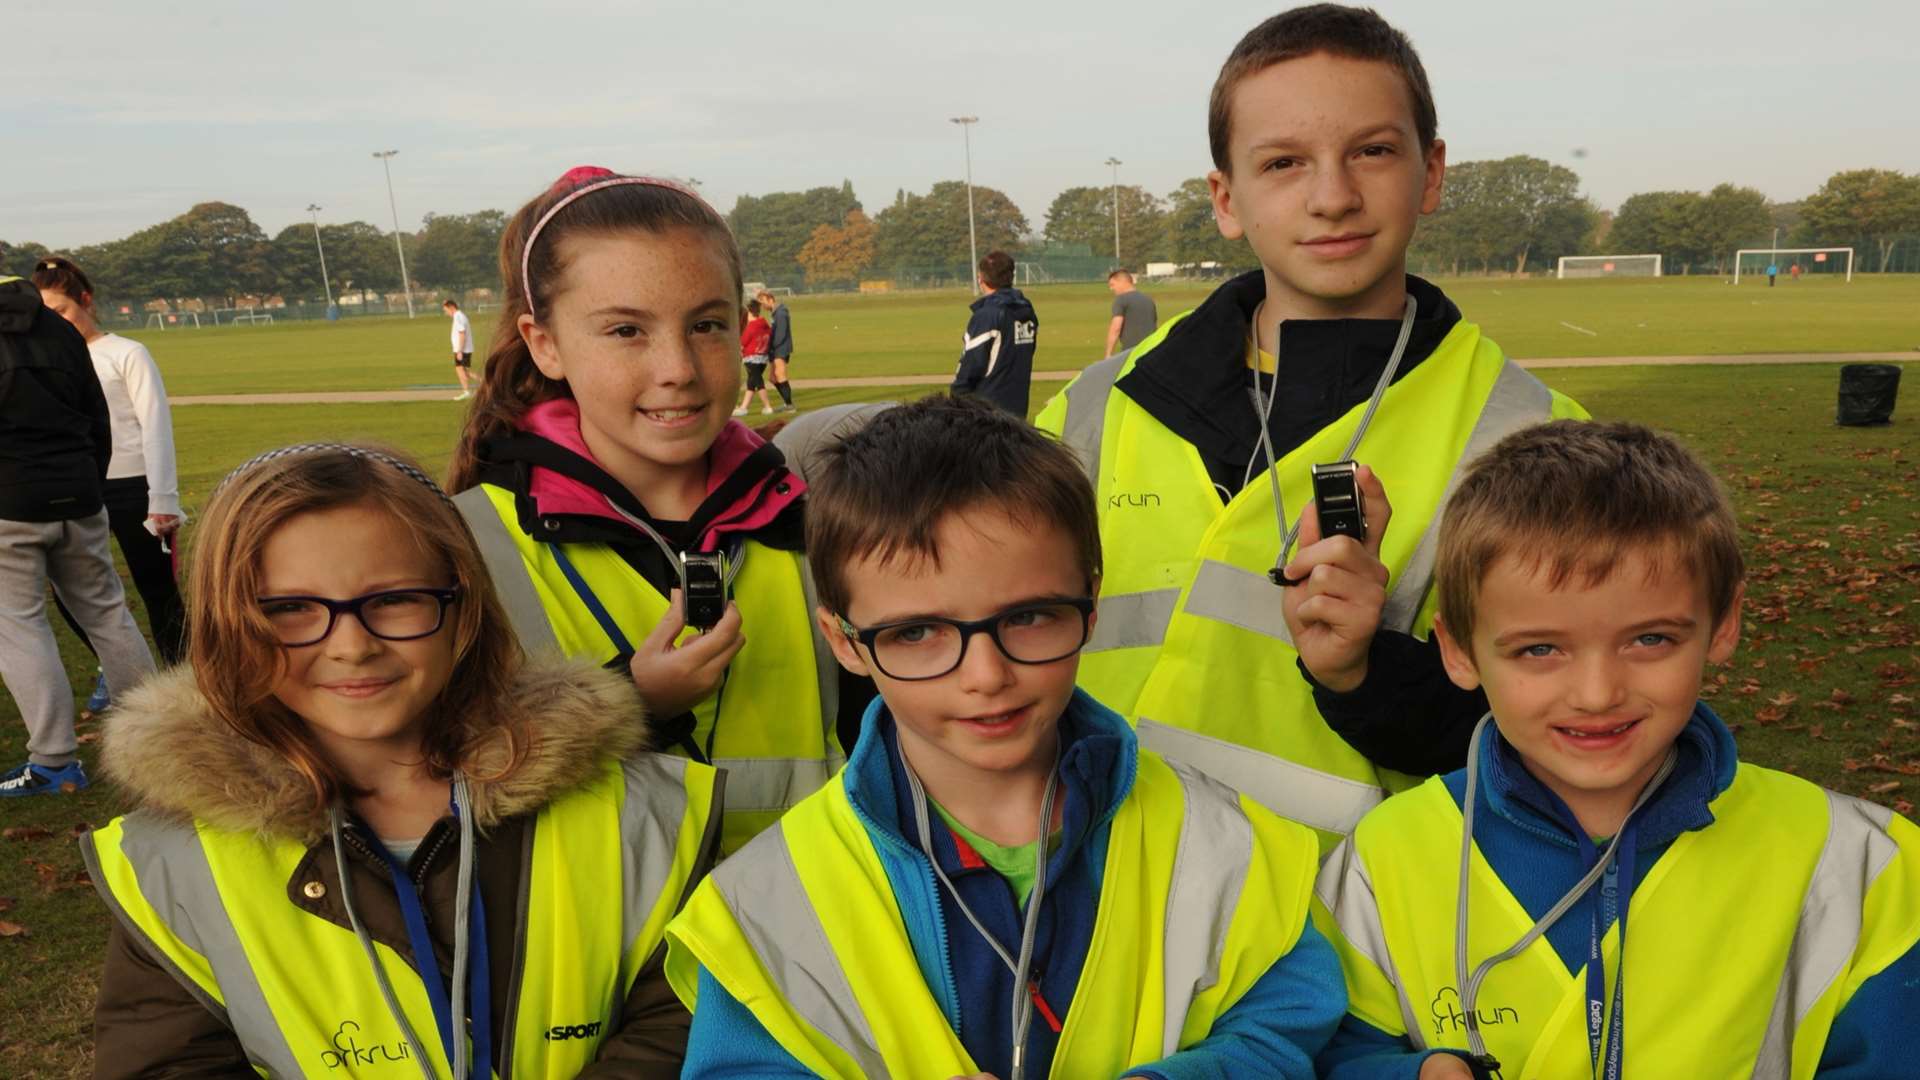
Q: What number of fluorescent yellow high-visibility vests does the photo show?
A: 5